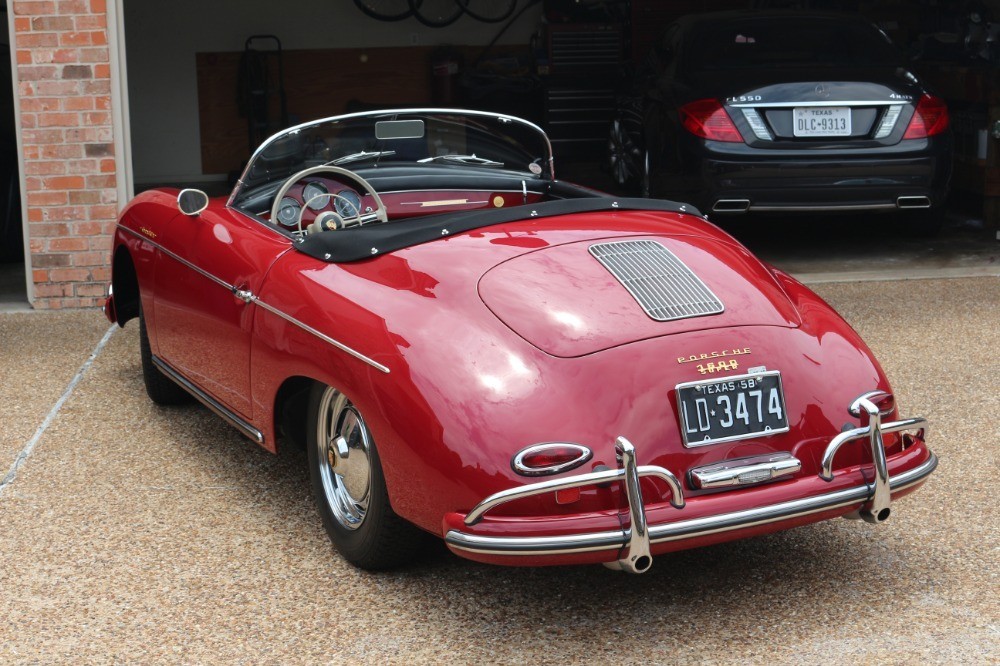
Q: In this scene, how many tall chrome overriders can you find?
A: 2